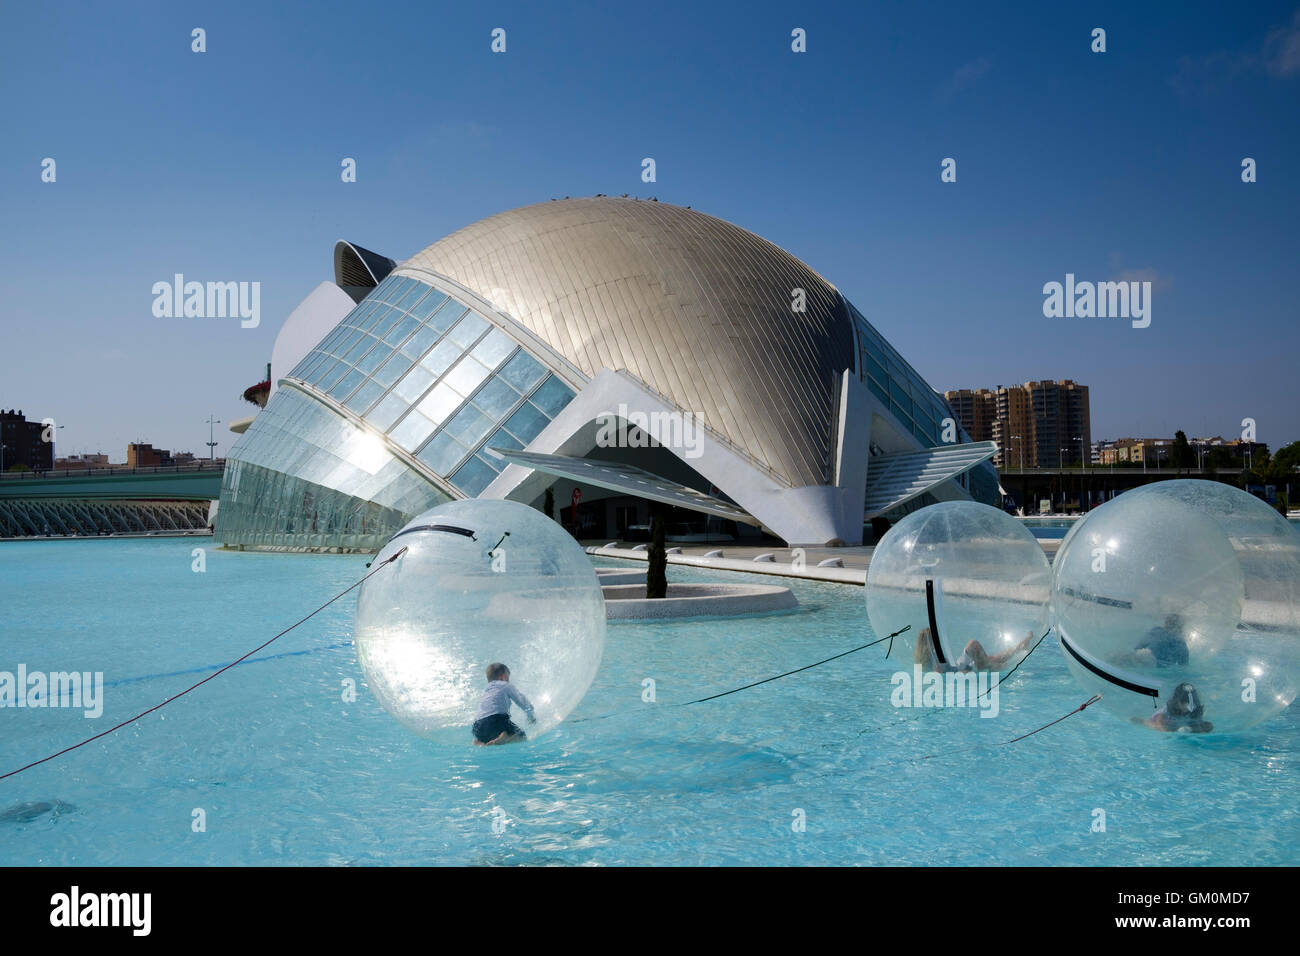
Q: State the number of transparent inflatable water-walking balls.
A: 4